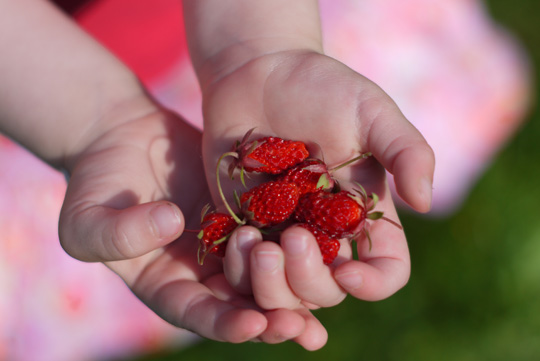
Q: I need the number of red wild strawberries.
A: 6